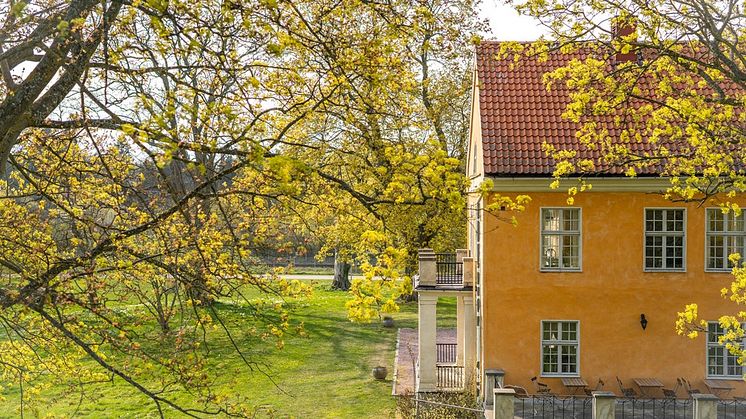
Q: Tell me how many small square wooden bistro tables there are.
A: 3